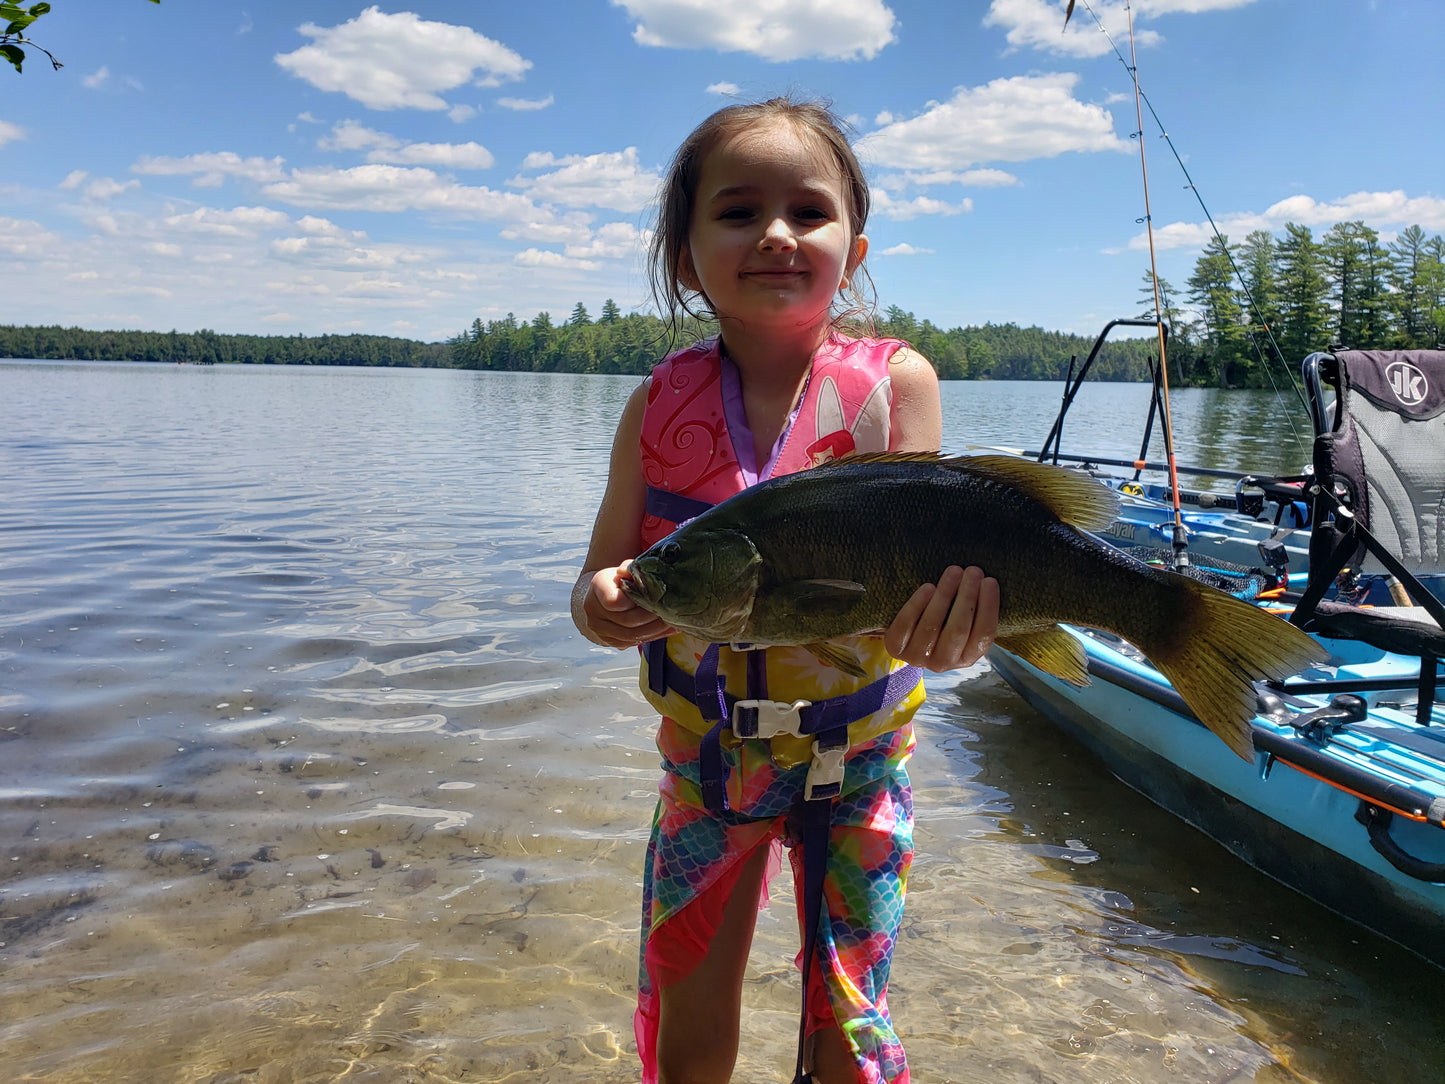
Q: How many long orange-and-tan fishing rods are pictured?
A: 1